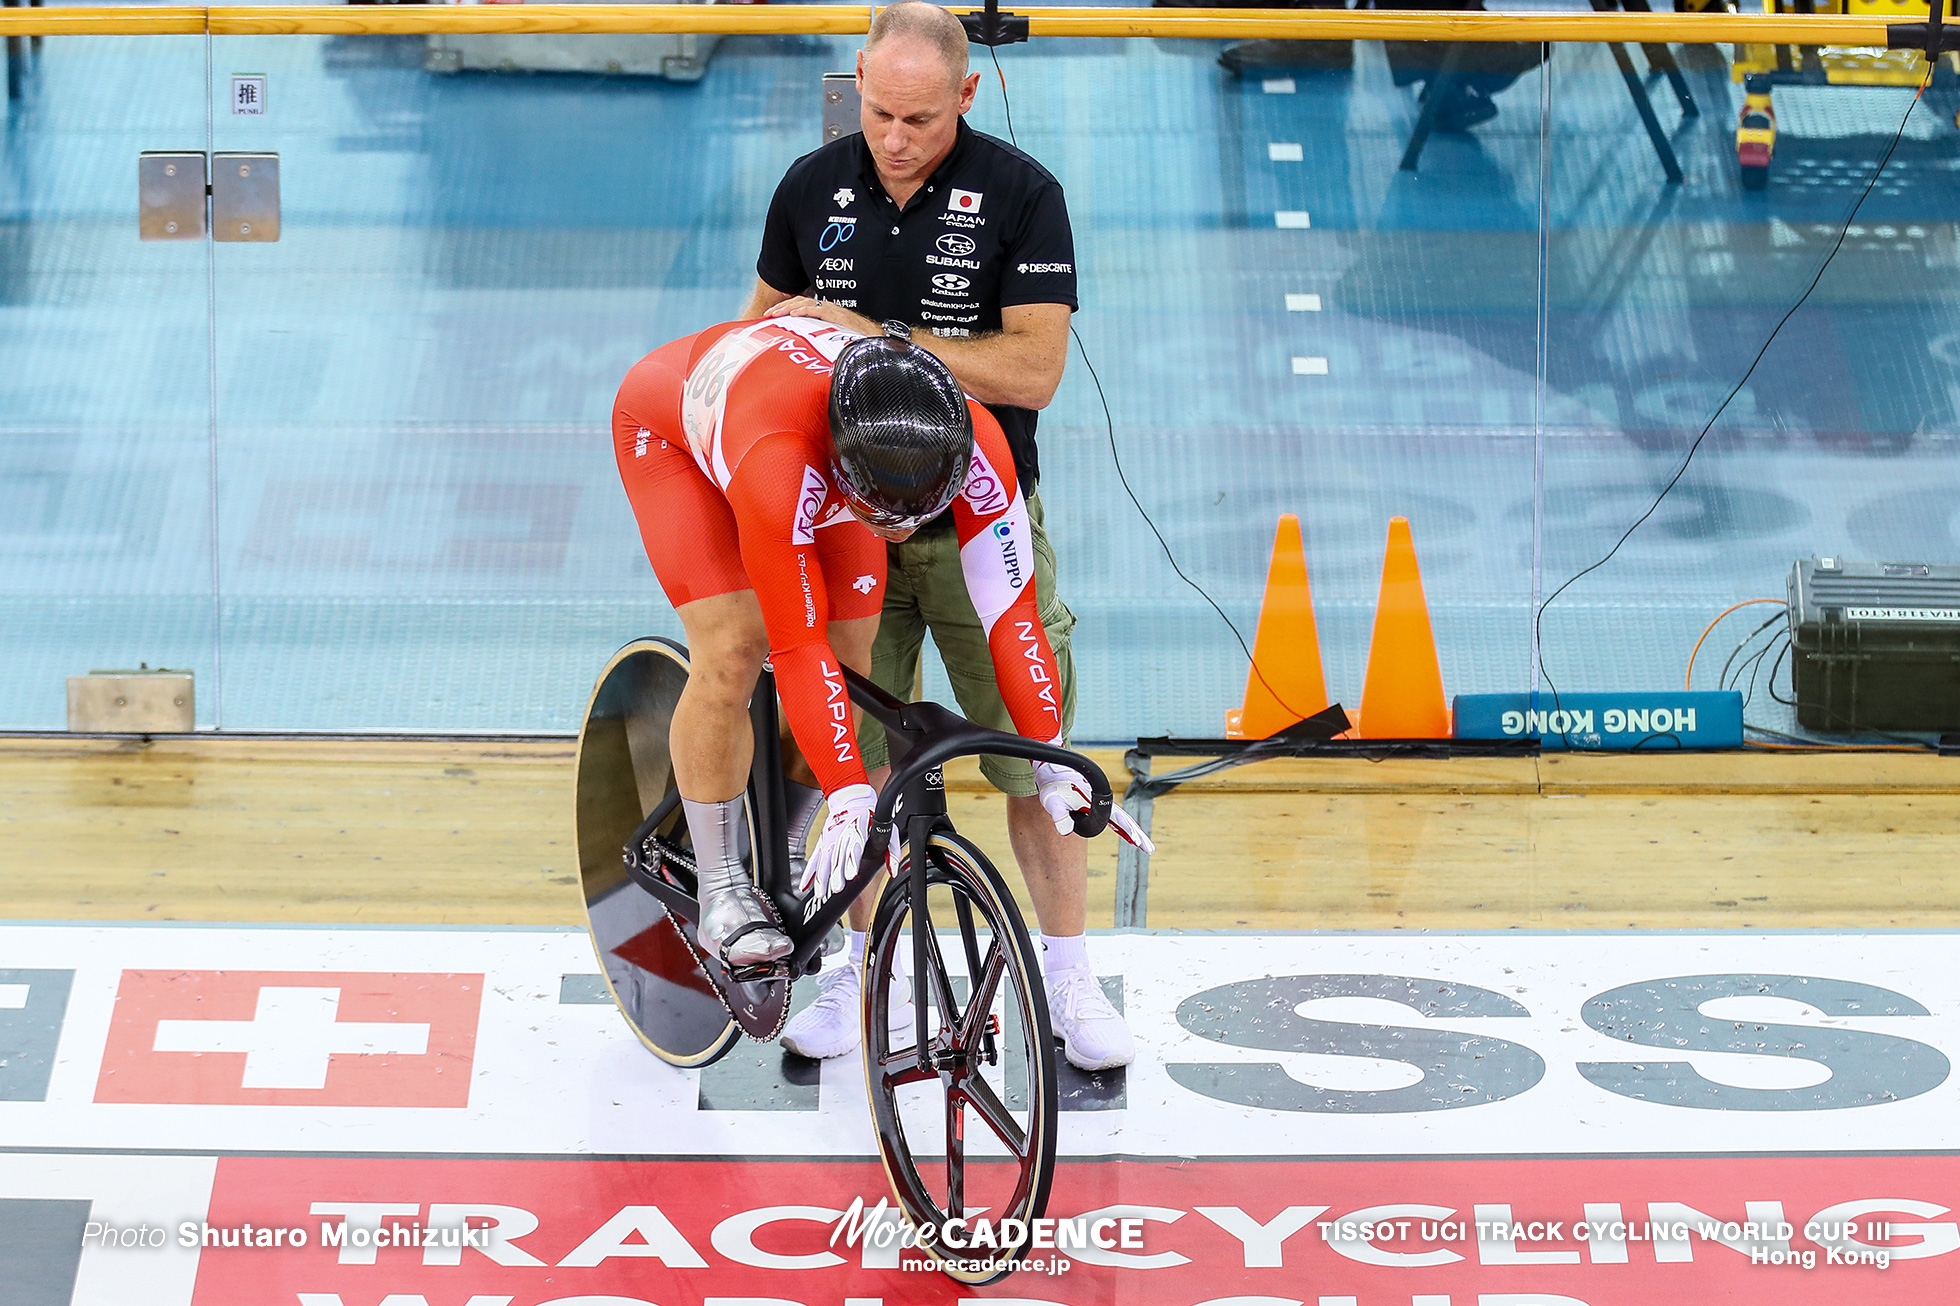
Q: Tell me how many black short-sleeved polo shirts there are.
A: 1